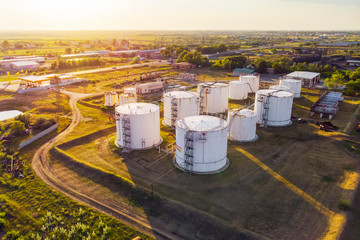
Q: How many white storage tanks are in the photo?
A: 13